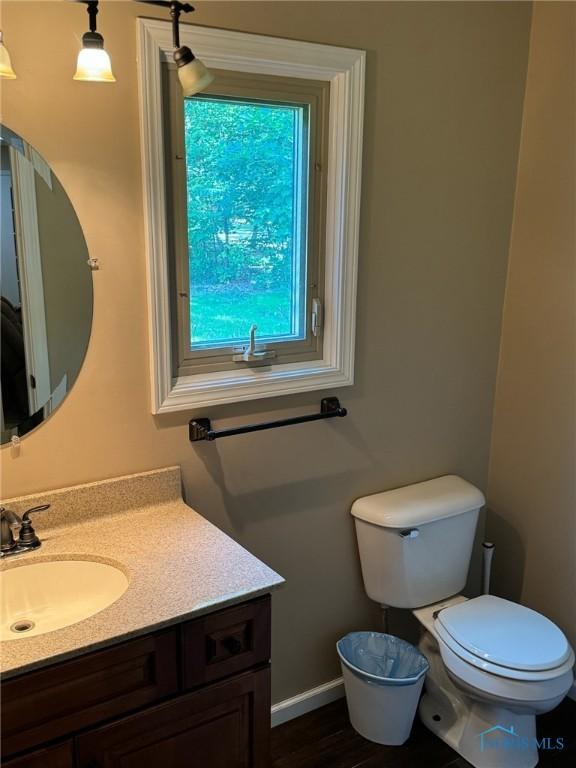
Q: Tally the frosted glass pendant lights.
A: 3